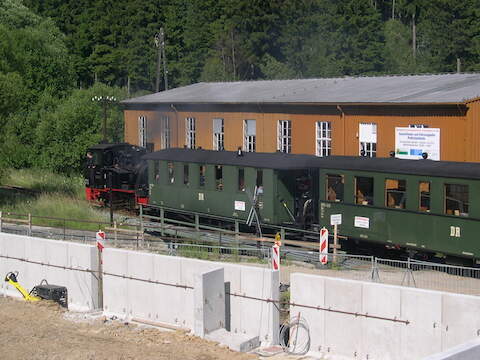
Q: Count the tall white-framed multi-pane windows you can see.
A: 8